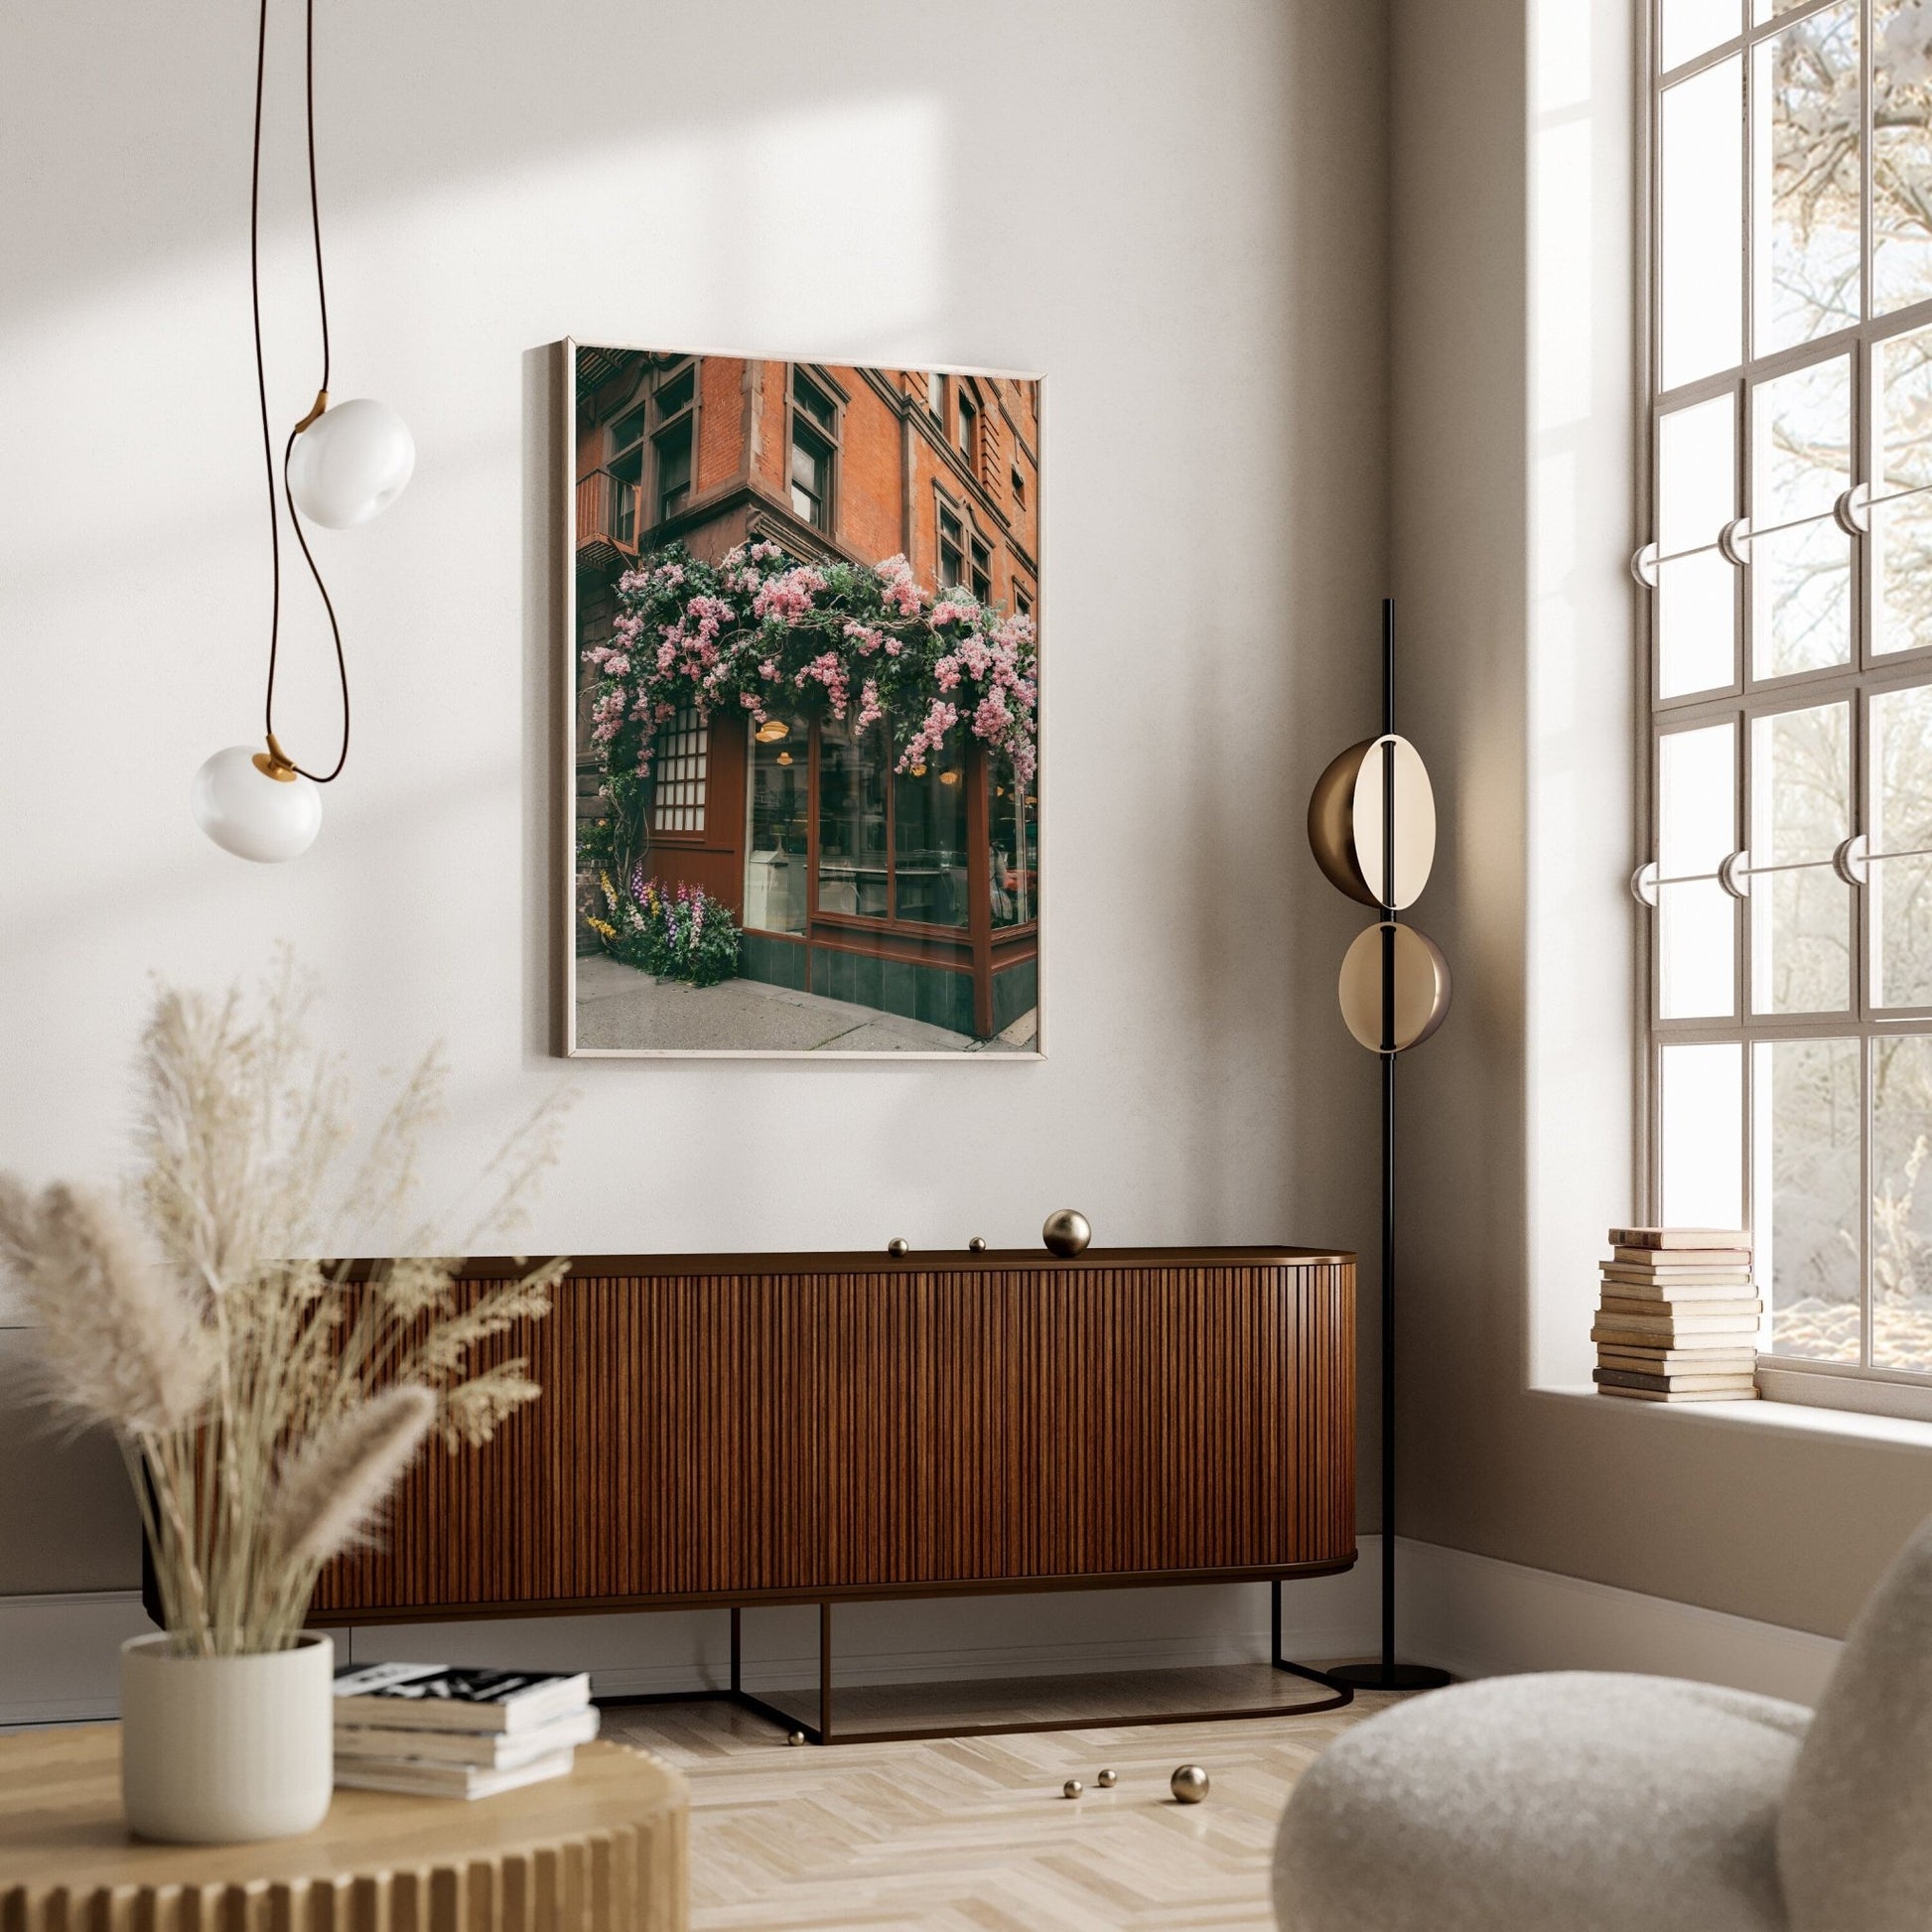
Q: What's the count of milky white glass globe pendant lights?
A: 2